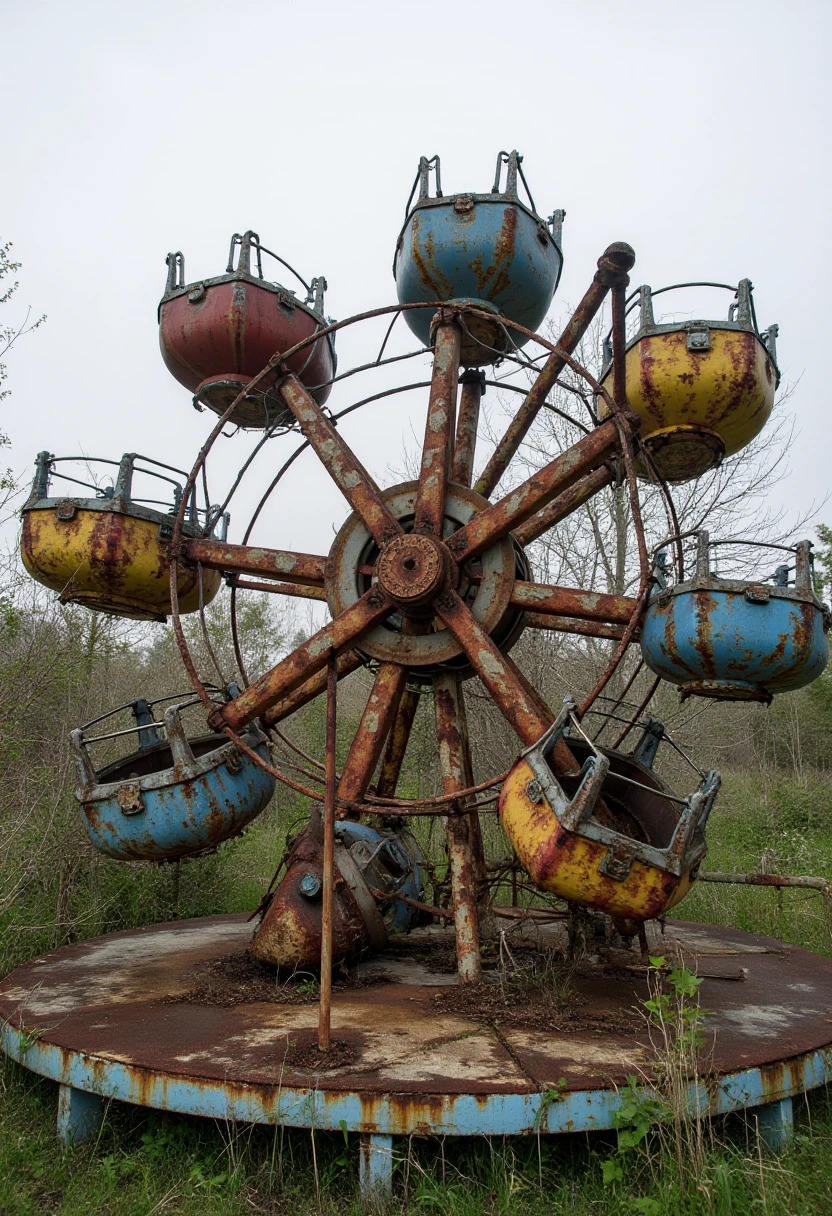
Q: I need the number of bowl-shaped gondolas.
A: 7